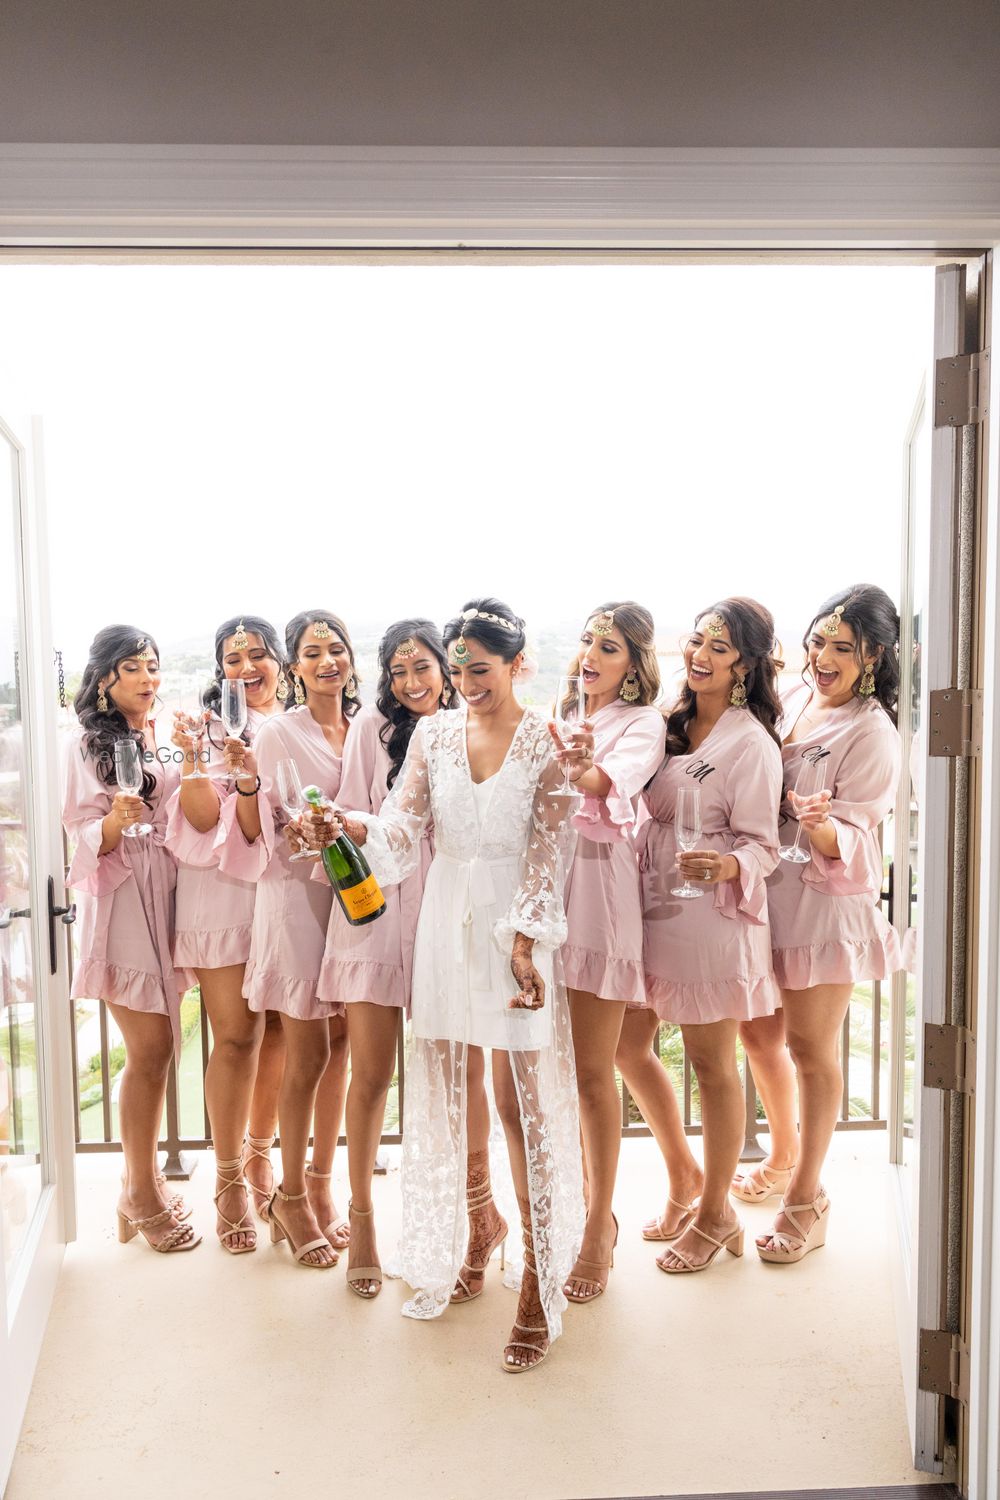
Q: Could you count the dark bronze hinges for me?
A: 4